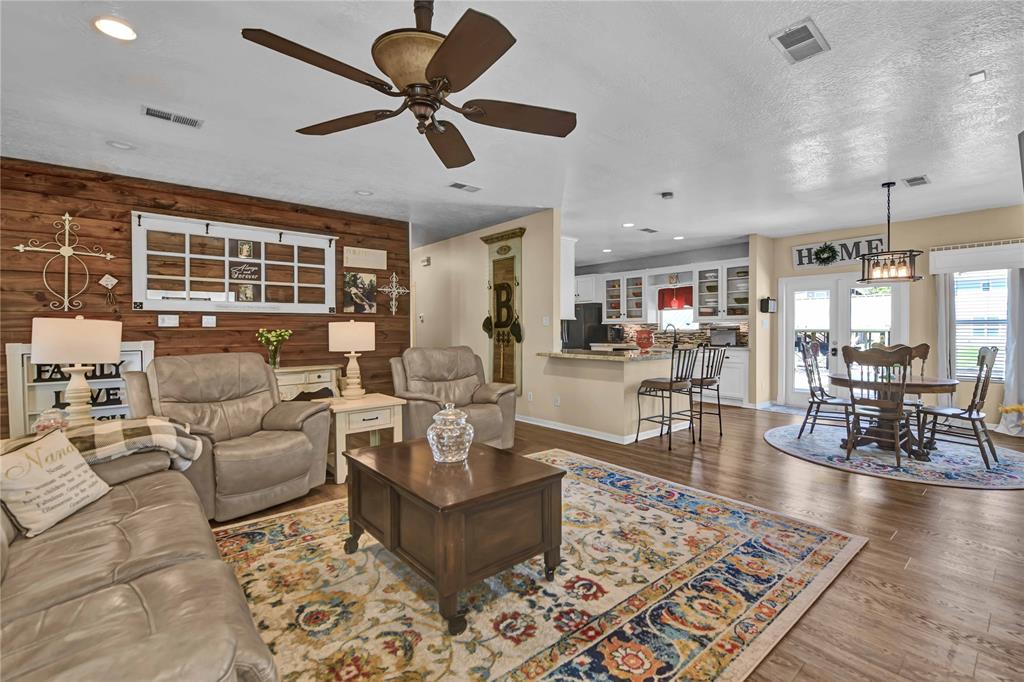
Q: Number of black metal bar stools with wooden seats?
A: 2